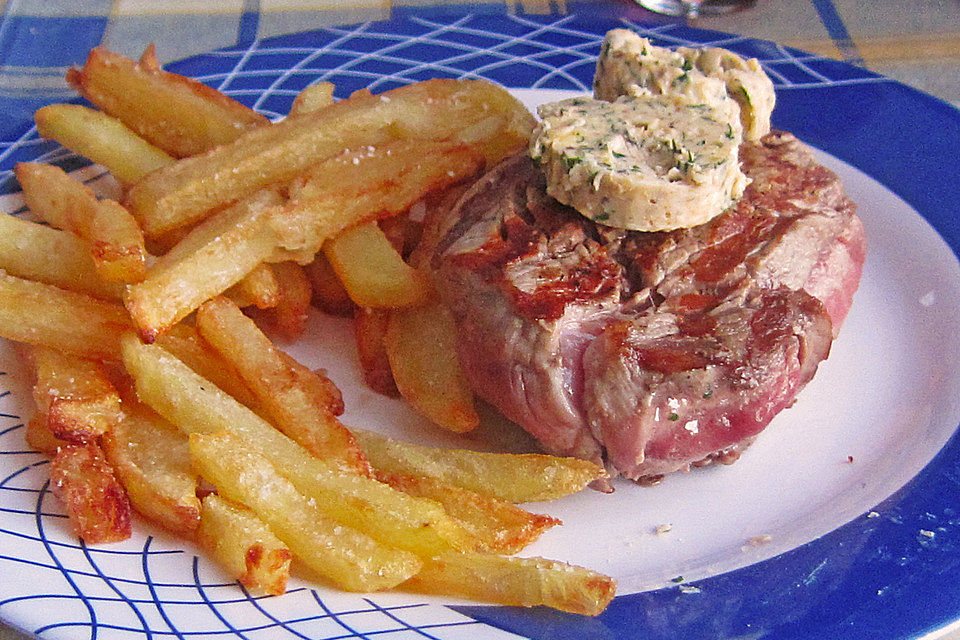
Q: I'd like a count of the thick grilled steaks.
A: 1